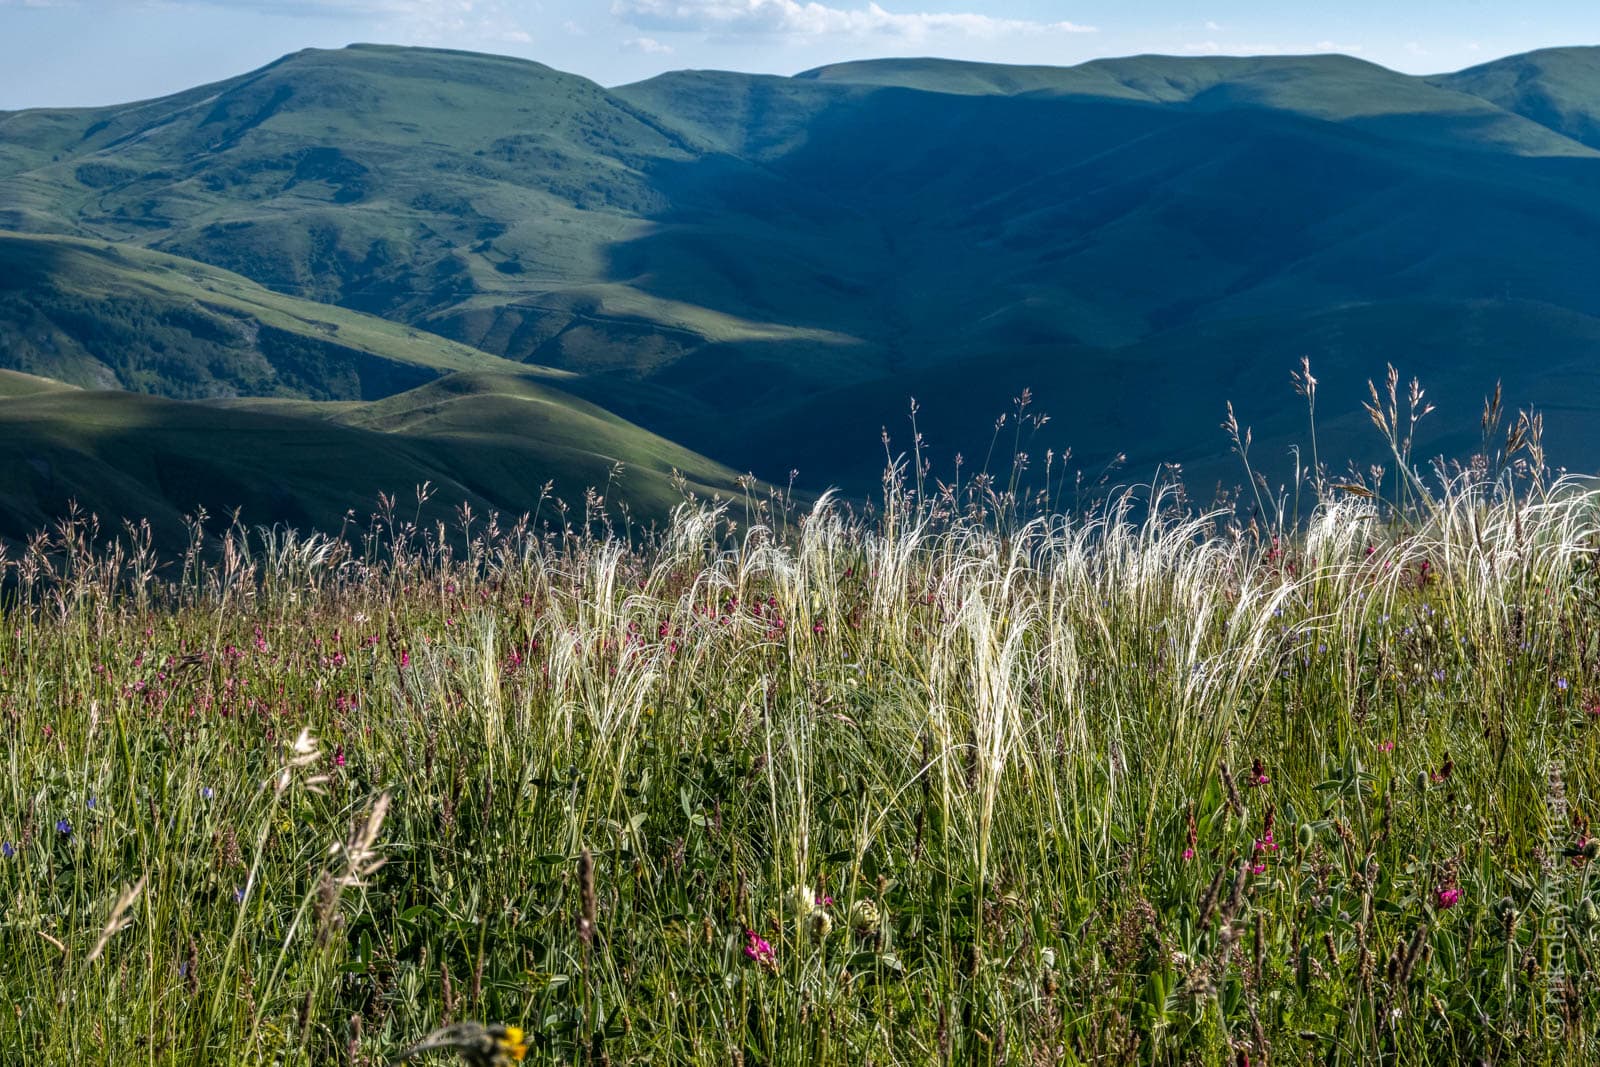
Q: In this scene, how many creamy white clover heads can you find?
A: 3